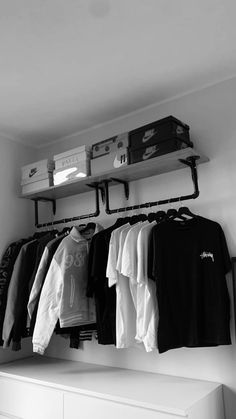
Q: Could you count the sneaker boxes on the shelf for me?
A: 5